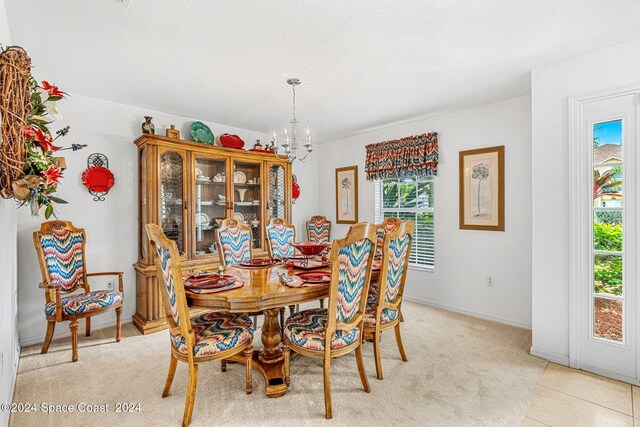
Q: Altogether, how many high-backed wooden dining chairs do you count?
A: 8